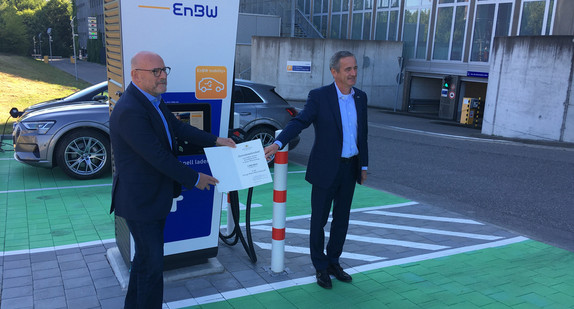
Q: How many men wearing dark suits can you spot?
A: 2